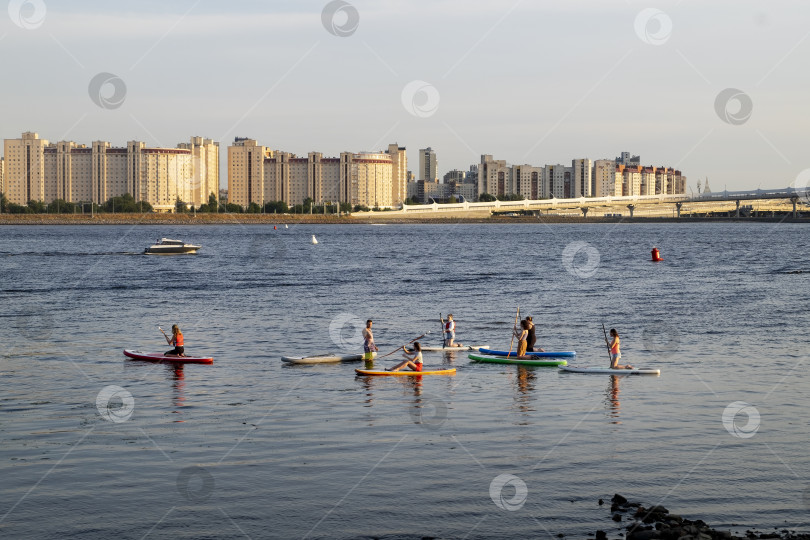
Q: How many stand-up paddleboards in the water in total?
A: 7